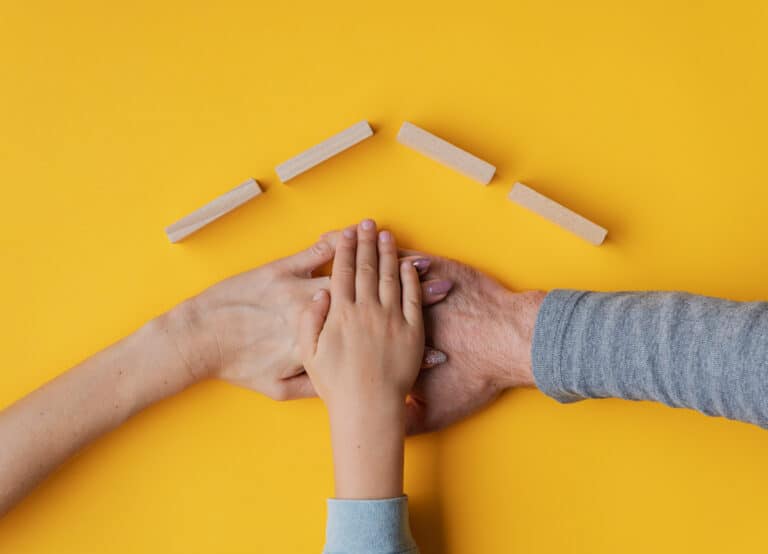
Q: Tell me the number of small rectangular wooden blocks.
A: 4